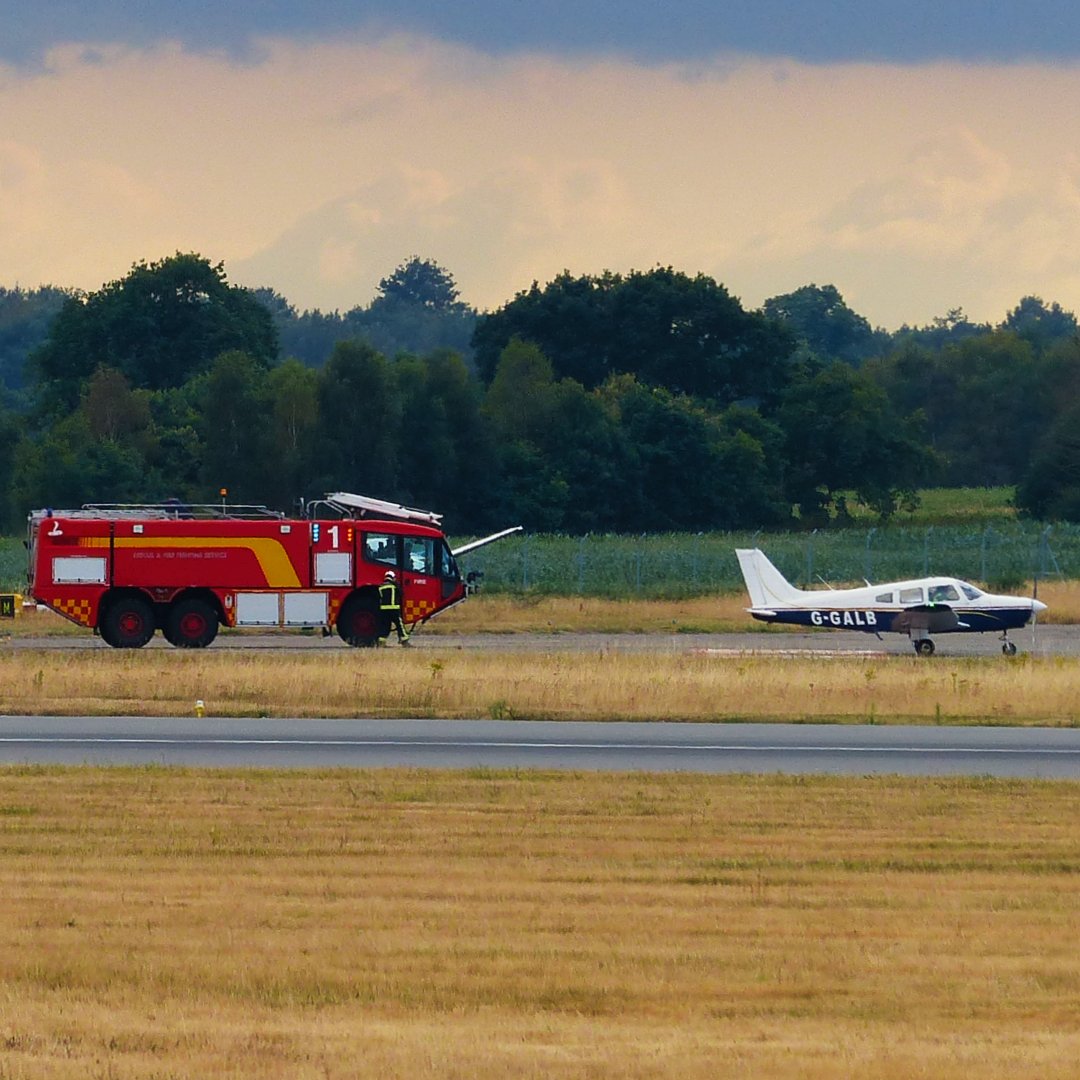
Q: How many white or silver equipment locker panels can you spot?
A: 4